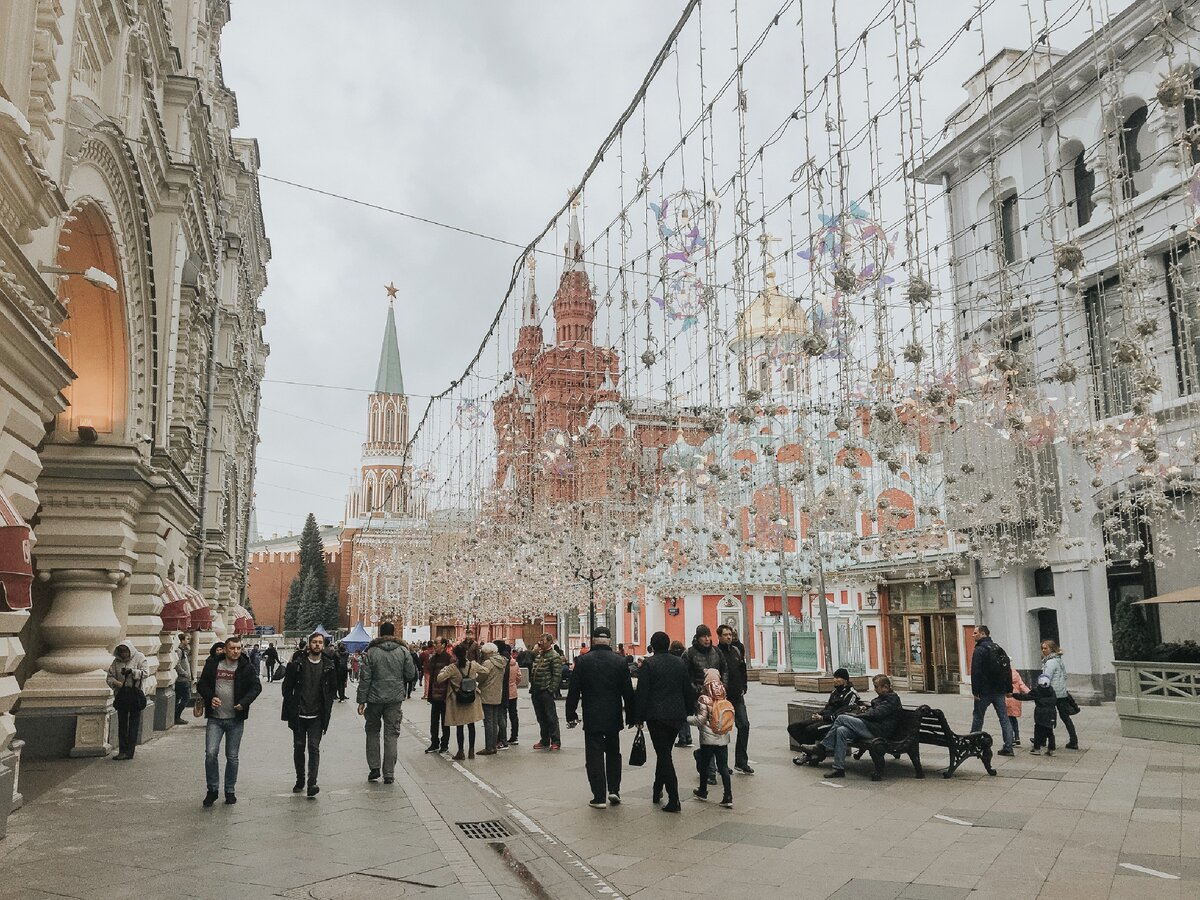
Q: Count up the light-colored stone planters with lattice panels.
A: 1